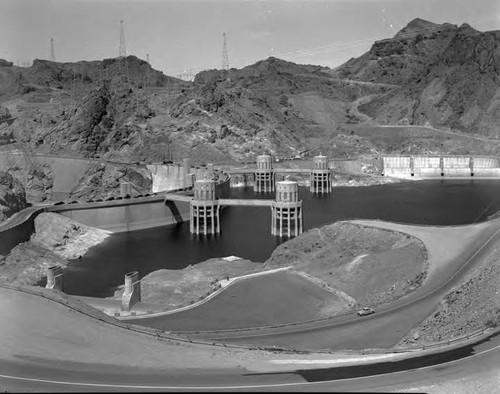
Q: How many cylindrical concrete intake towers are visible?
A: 4